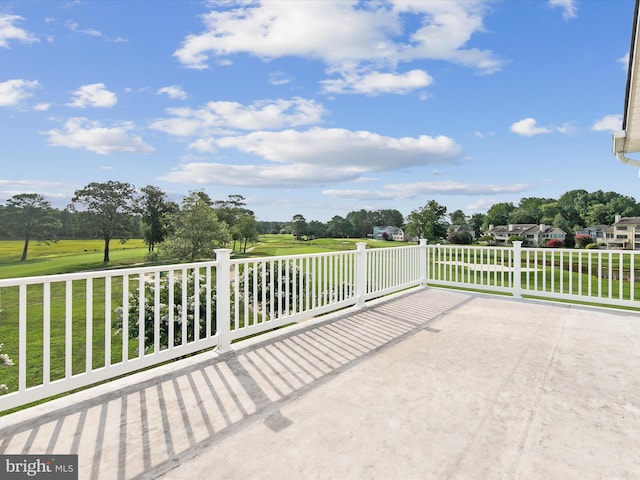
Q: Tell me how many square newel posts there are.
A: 4